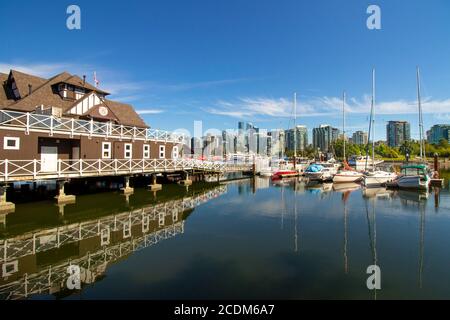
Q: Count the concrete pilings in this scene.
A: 5